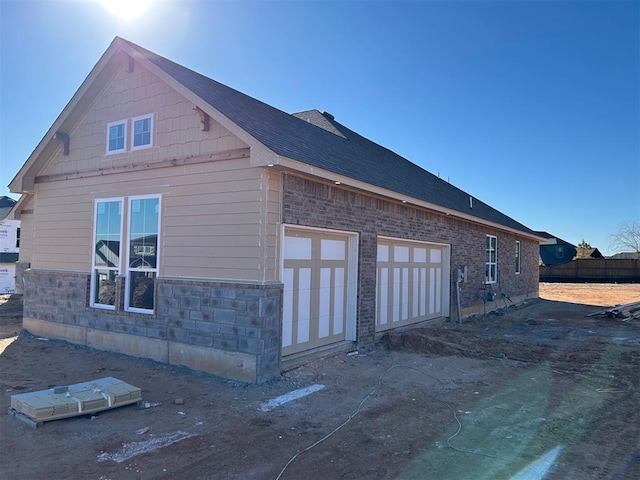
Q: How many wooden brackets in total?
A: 3